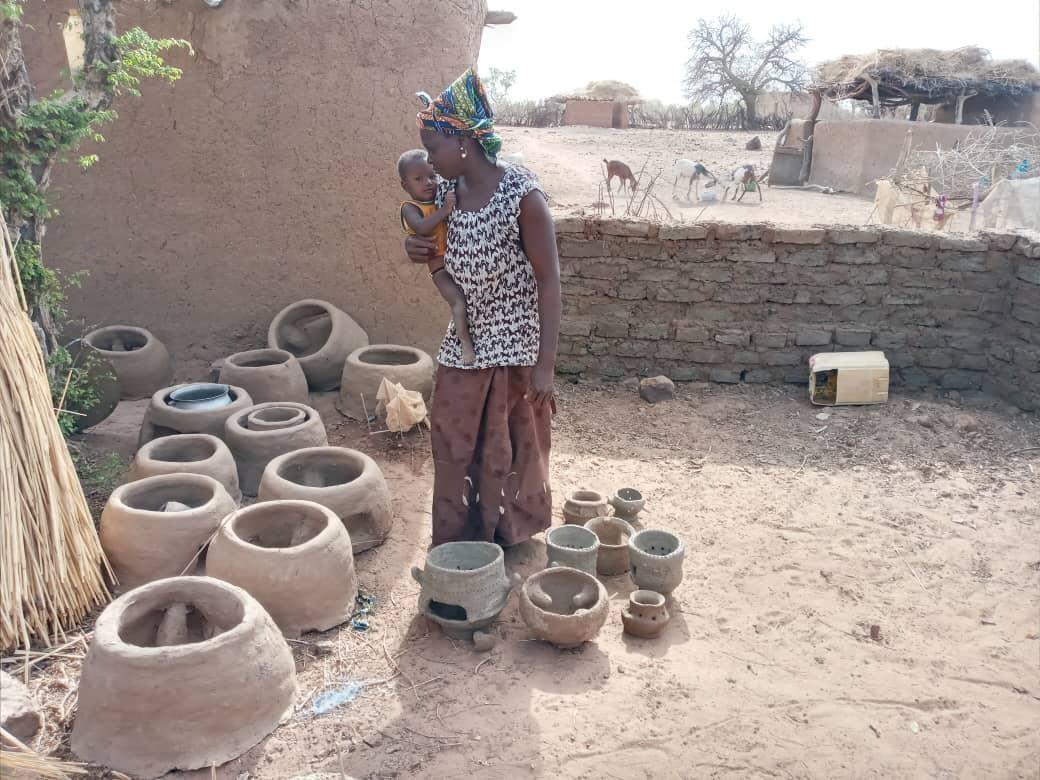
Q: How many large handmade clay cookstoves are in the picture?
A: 11